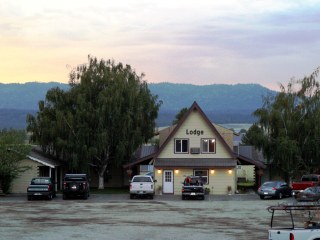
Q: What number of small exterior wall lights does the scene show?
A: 4